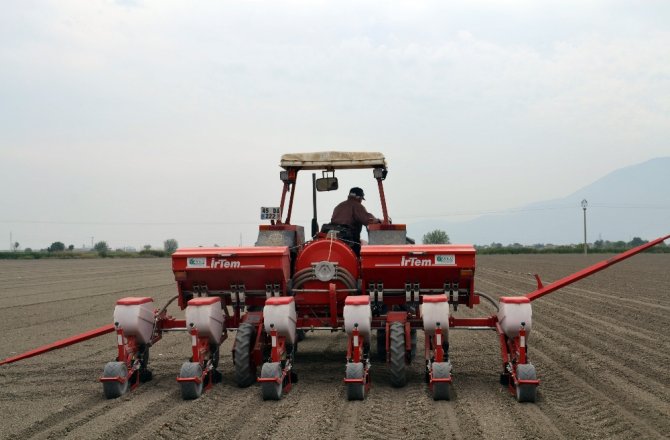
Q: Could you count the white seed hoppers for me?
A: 6